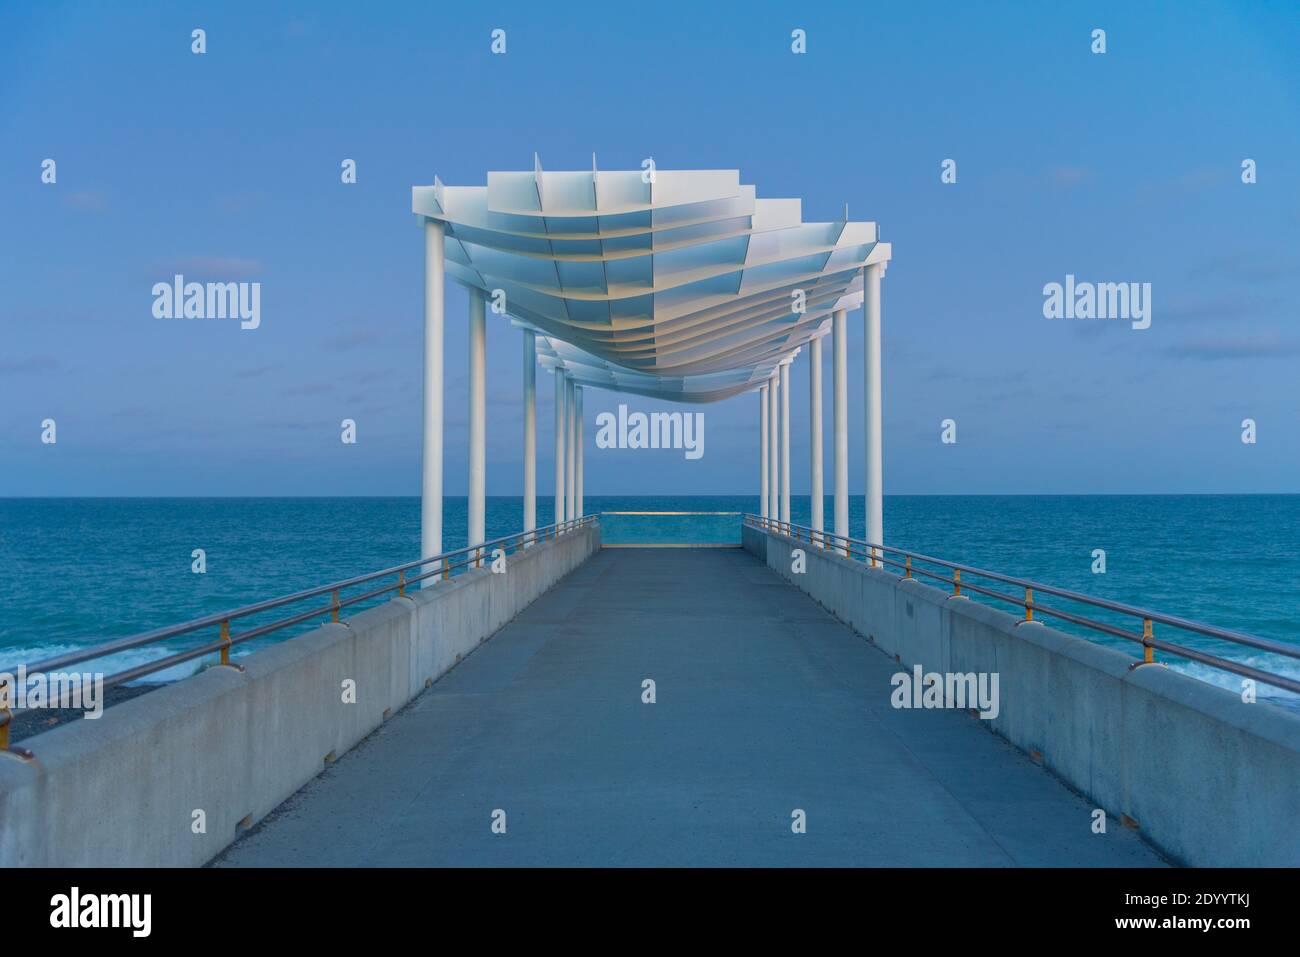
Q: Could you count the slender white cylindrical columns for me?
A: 12